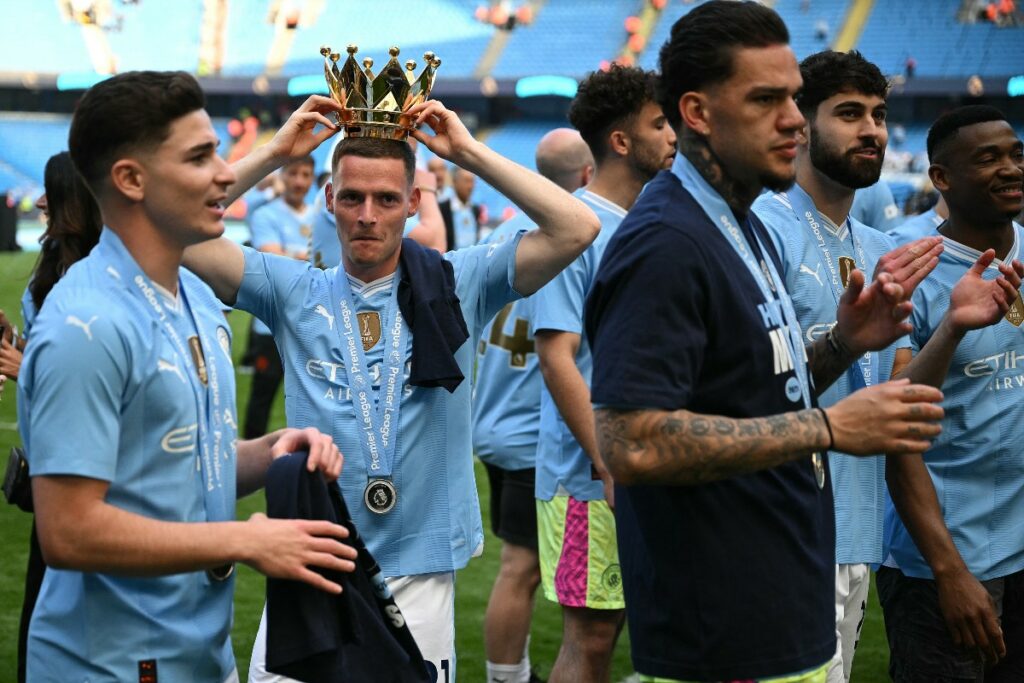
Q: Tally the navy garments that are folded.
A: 2